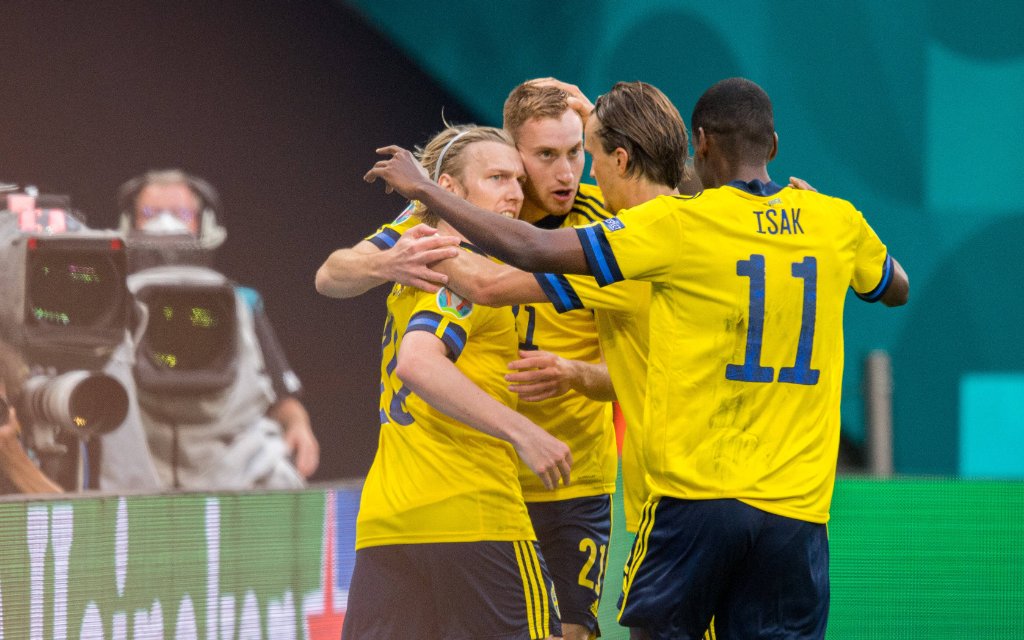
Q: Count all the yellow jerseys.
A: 4